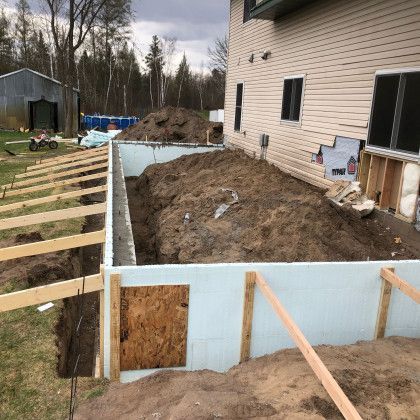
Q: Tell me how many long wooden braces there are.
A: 11